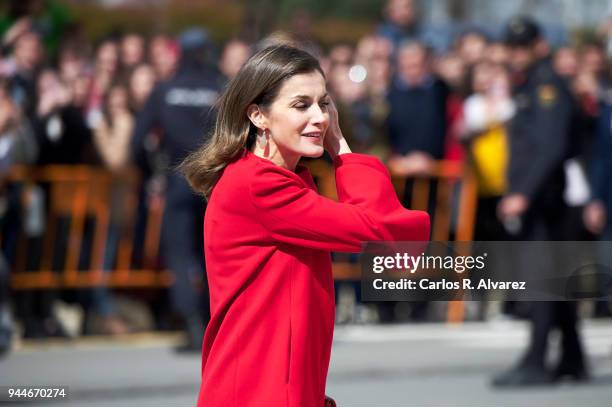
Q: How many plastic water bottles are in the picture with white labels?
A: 0